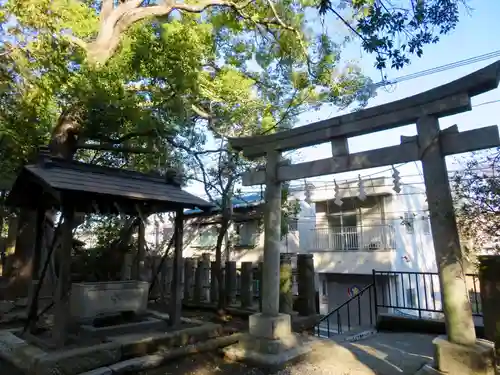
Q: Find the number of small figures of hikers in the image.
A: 0